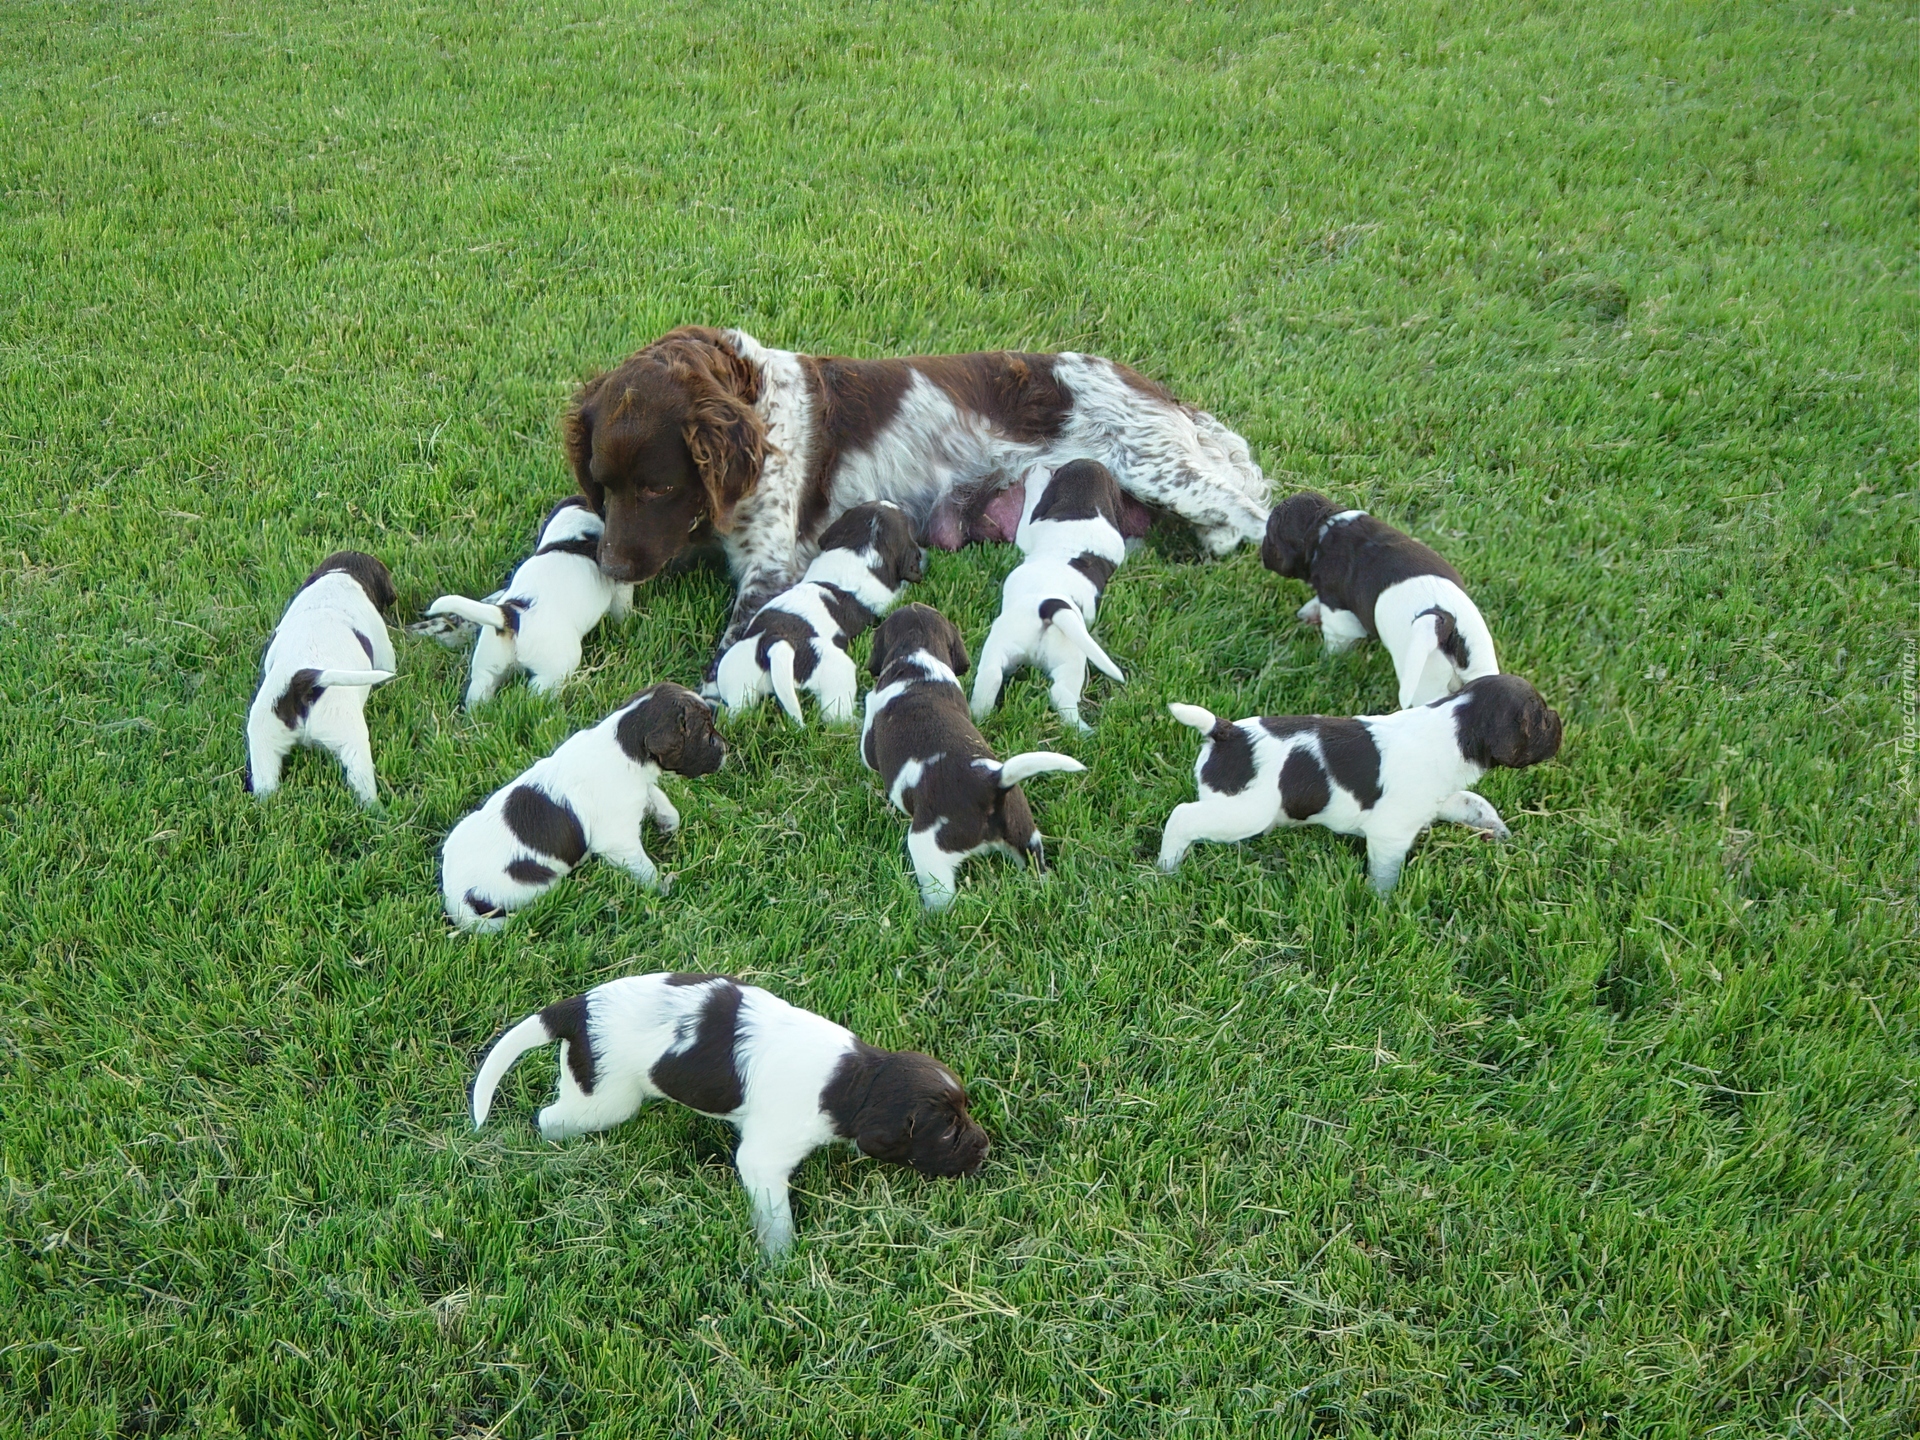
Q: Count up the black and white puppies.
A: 9